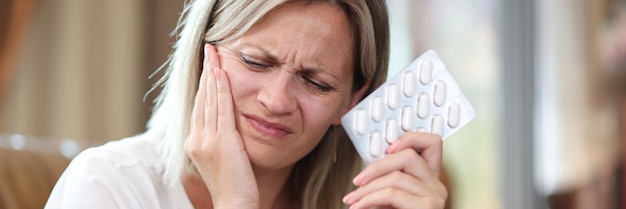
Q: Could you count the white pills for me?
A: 13